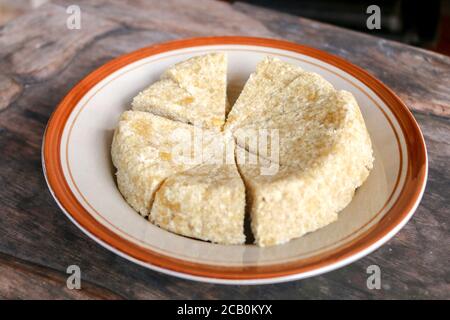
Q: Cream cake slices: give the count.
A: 4